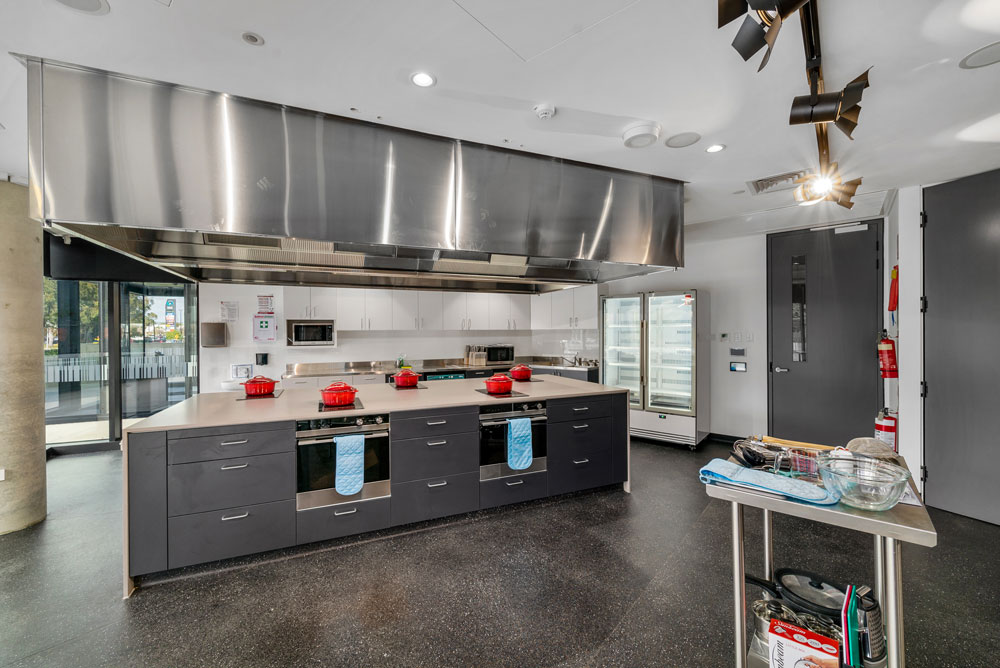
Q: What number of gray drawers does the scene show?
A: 11